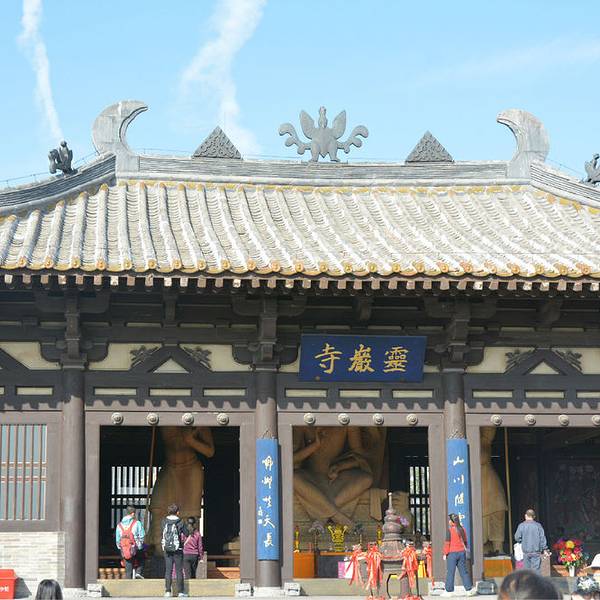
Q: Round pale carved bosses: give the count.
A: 12